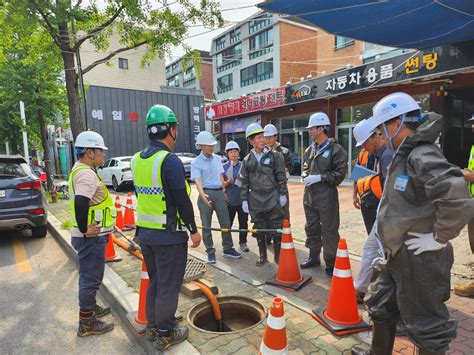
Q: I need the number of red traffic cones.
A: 7